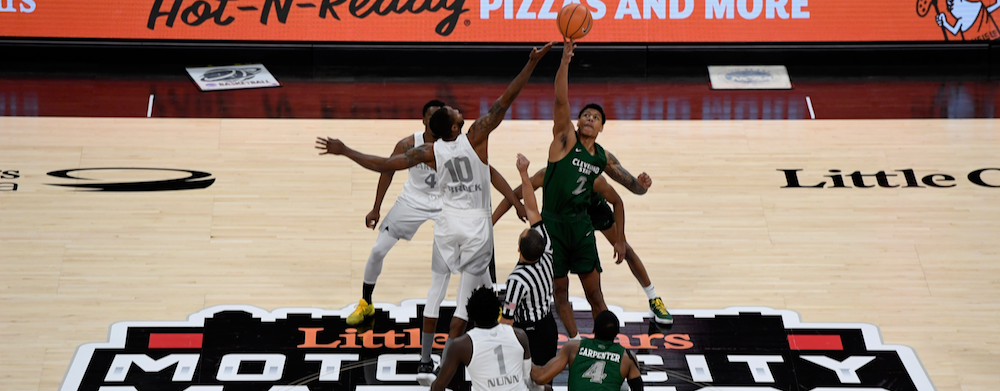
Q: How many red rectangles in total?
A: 2